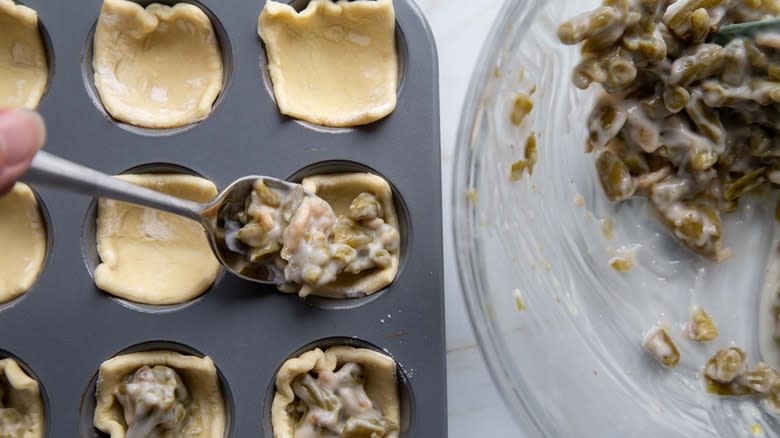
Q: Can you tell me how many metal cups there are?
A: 9